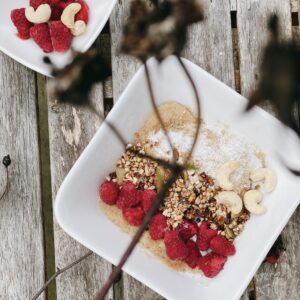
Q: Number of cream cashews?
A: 7